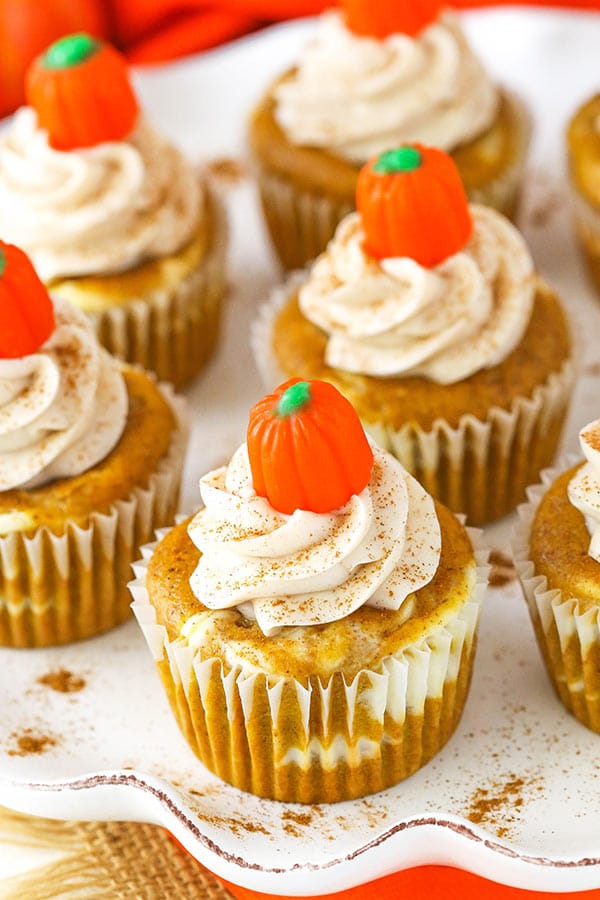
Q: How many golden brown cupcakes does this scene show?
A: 7